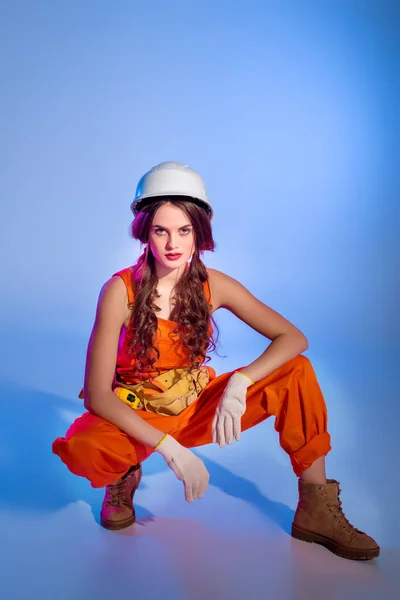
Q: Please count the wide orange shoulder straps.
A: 2